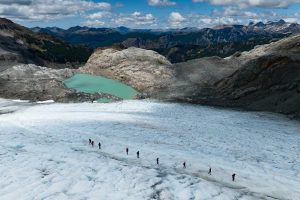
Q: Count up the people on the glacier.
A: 9